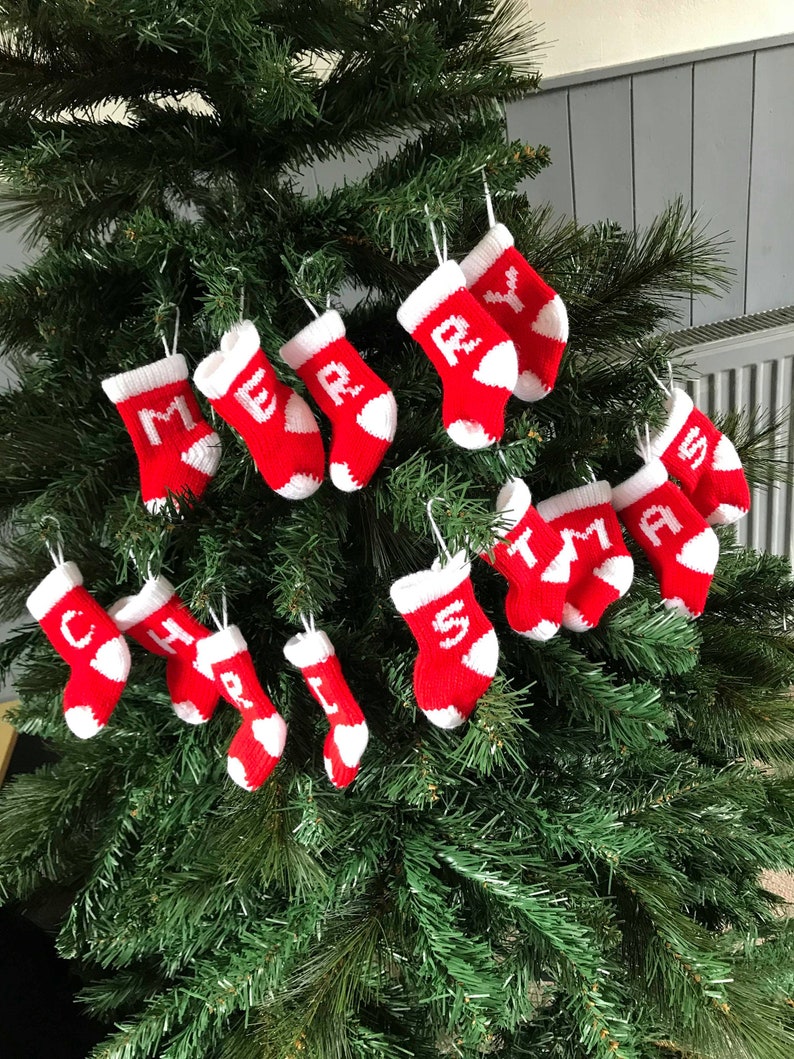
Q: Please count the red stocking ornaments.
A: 14